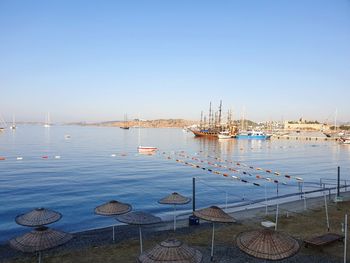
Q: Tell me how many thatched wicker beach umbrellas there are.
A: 8